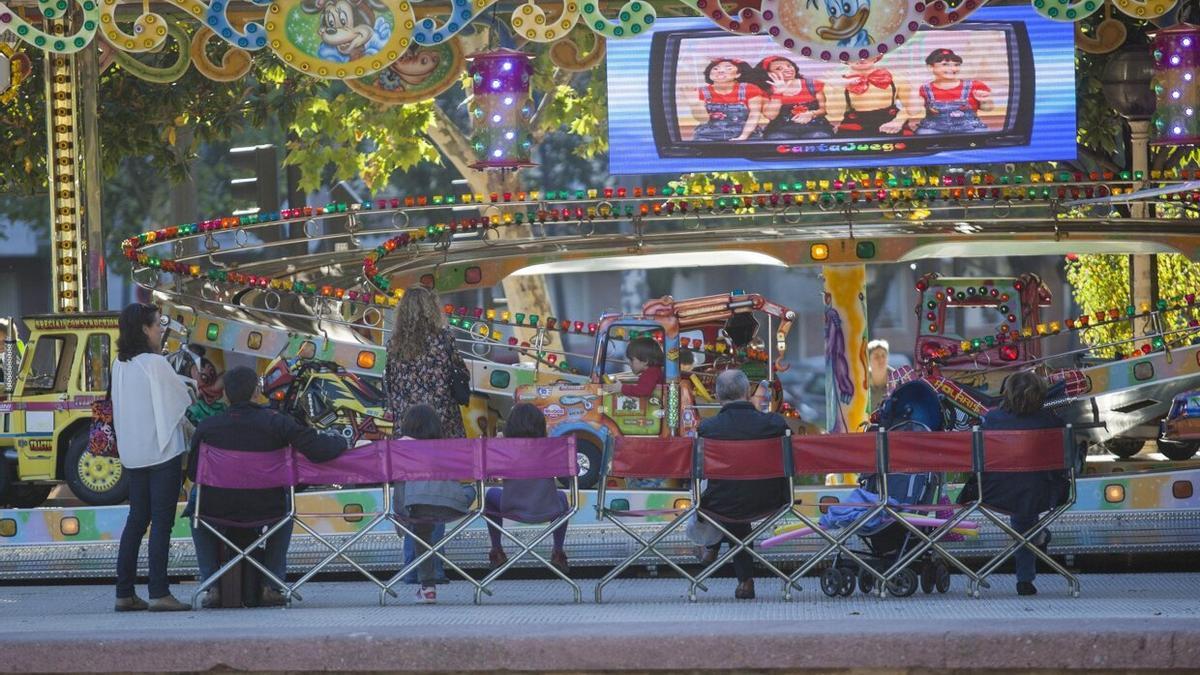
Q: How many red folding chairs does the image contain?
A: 5